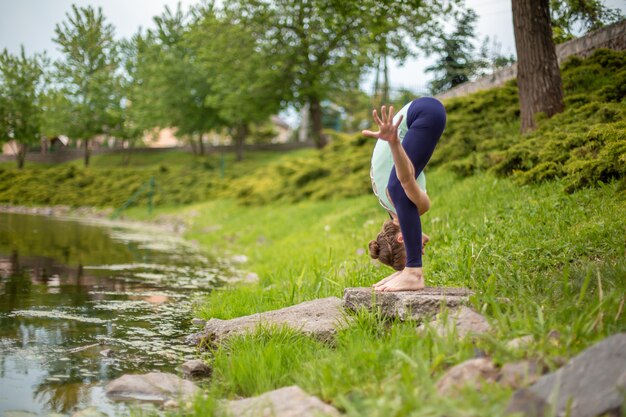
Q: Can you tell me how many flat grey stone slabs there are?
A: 2